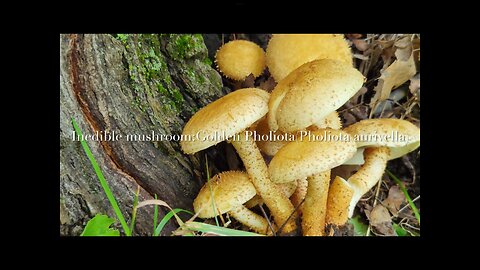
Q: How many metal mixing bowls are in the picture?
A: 0